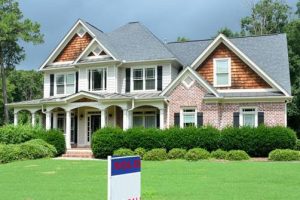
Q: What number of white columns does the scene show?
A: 7